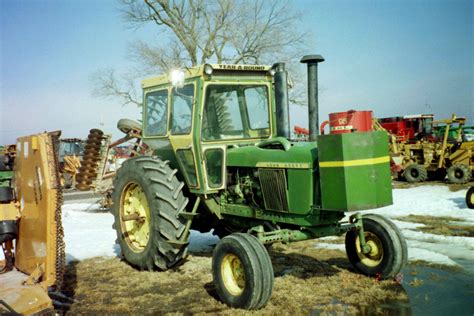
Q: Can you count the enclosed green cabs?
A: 1